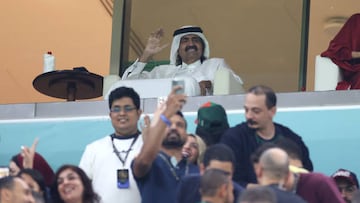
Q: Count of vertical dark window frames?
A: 2